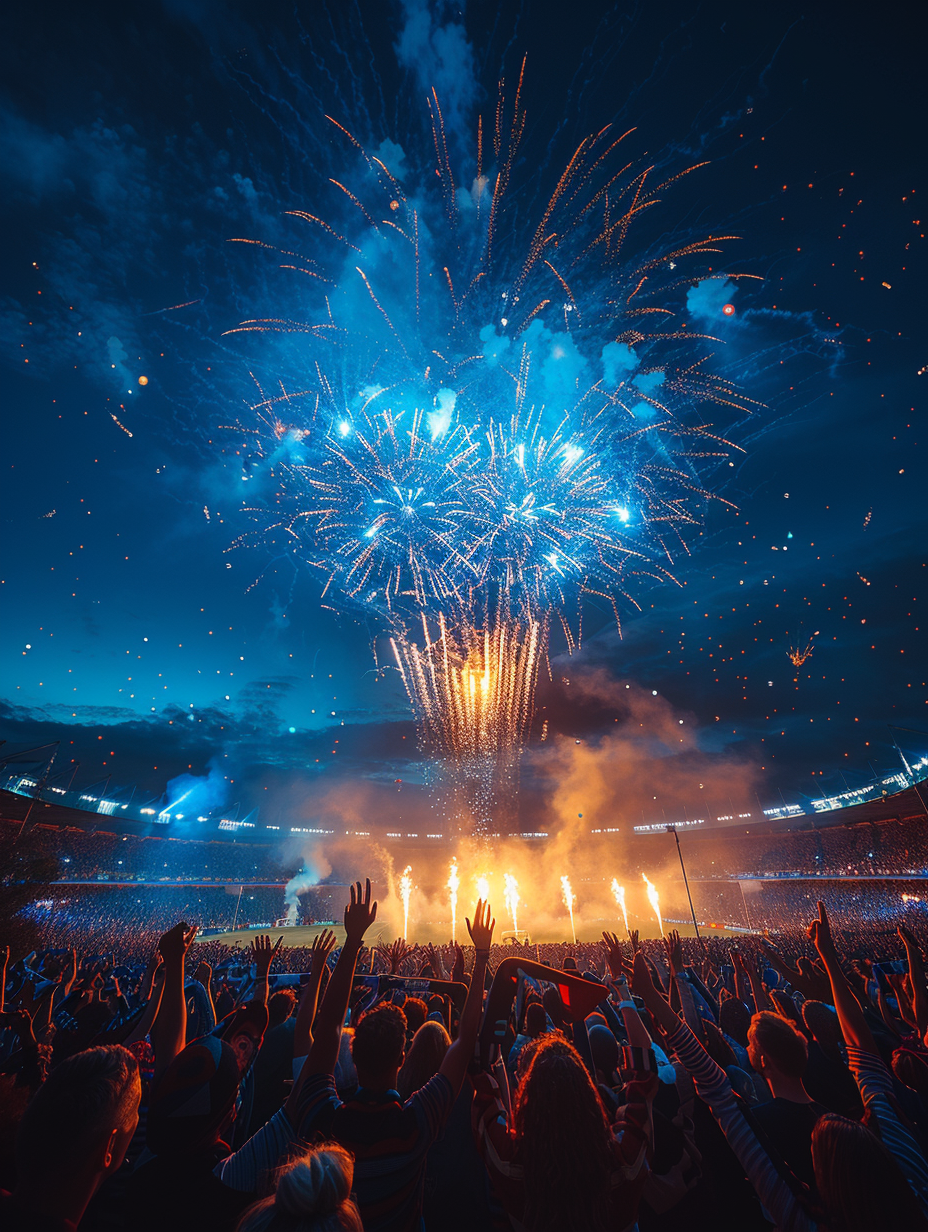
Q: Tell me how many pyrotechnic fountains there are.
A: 7